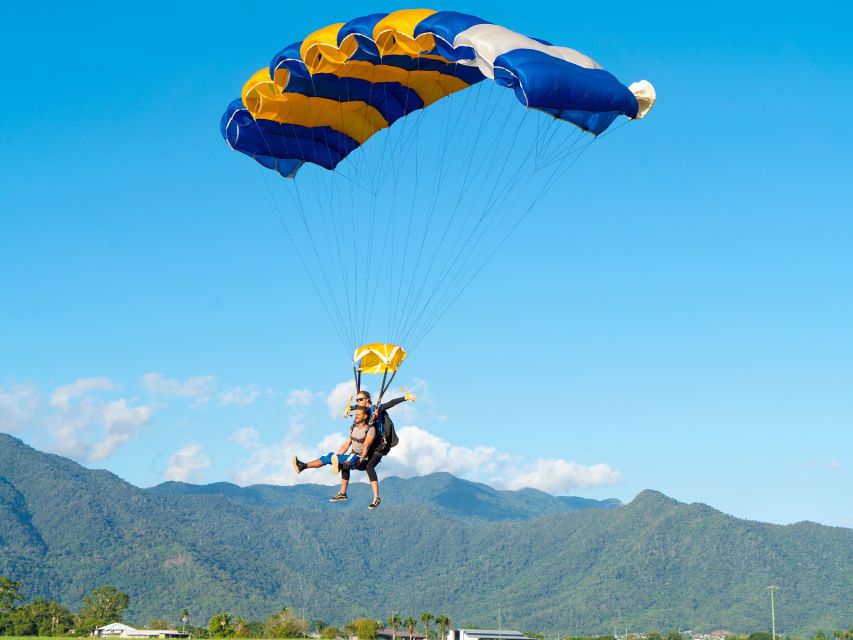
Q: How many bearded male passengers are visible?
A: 1